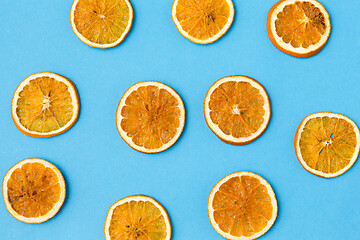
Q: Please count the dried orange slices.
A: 10